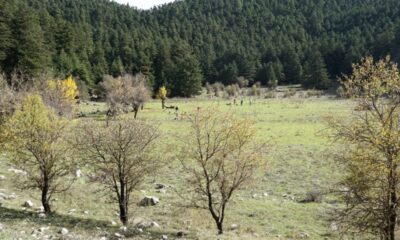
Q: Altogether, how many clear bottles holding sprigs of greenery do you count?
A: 0